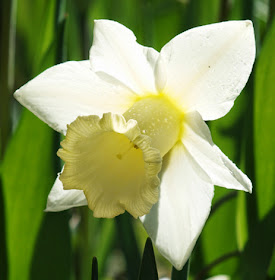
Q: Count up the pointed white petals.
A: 6